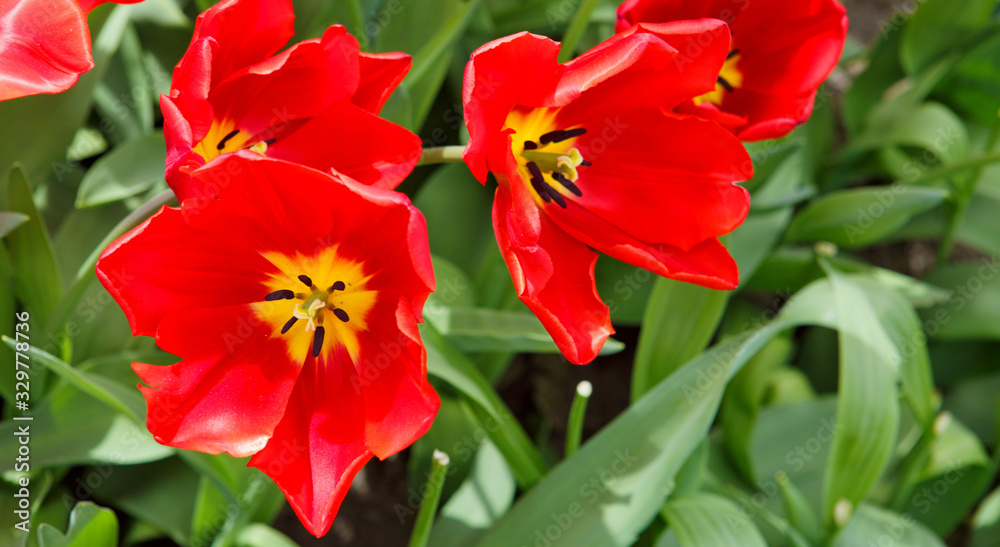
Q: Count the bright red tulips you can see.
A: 5